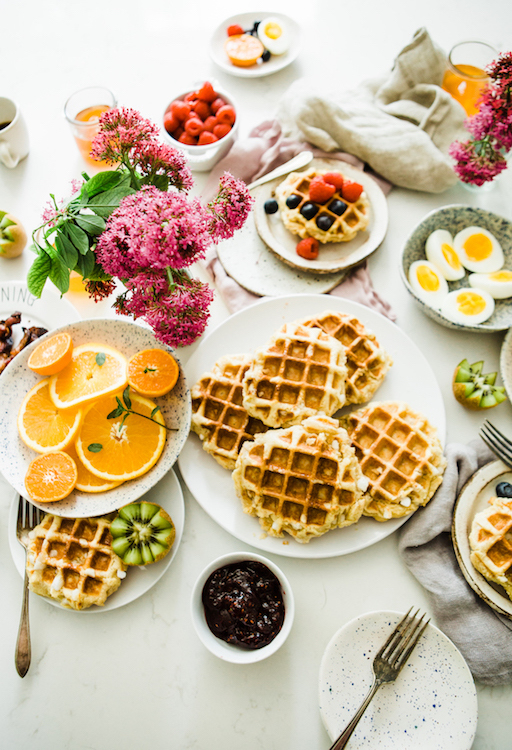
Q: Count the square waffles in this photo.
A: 0